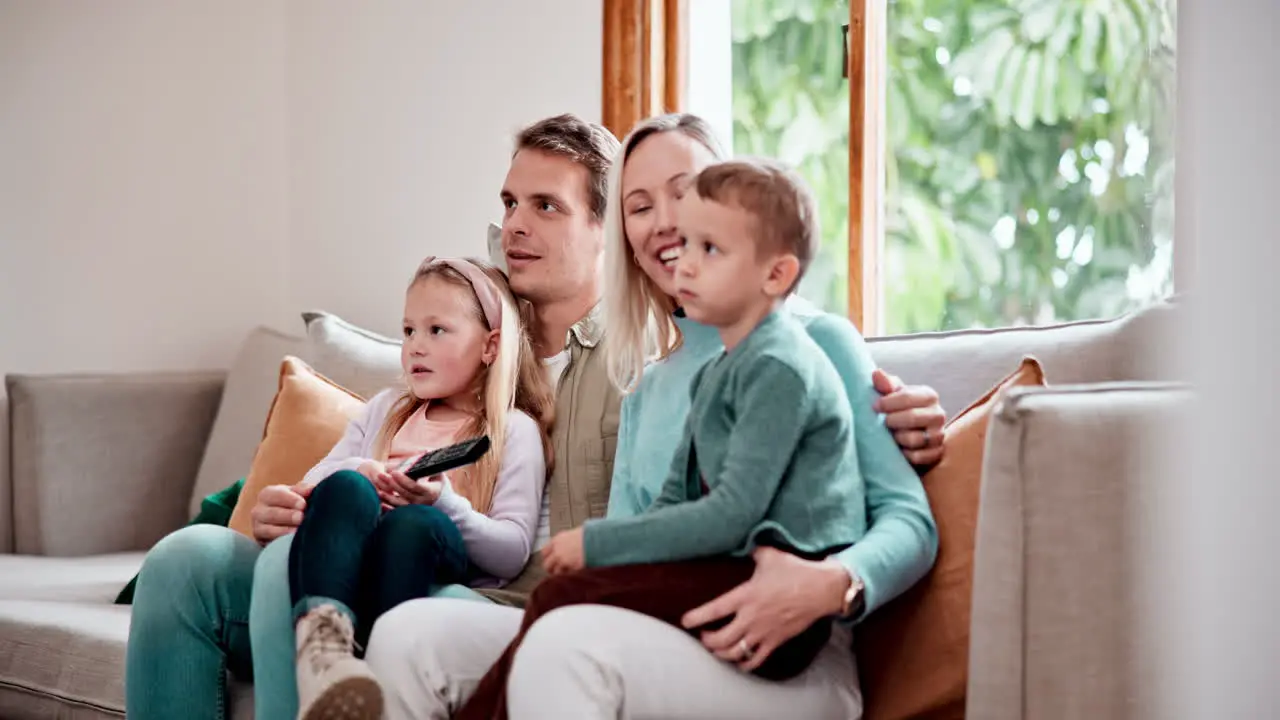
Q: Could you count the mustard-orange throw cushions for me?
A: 2